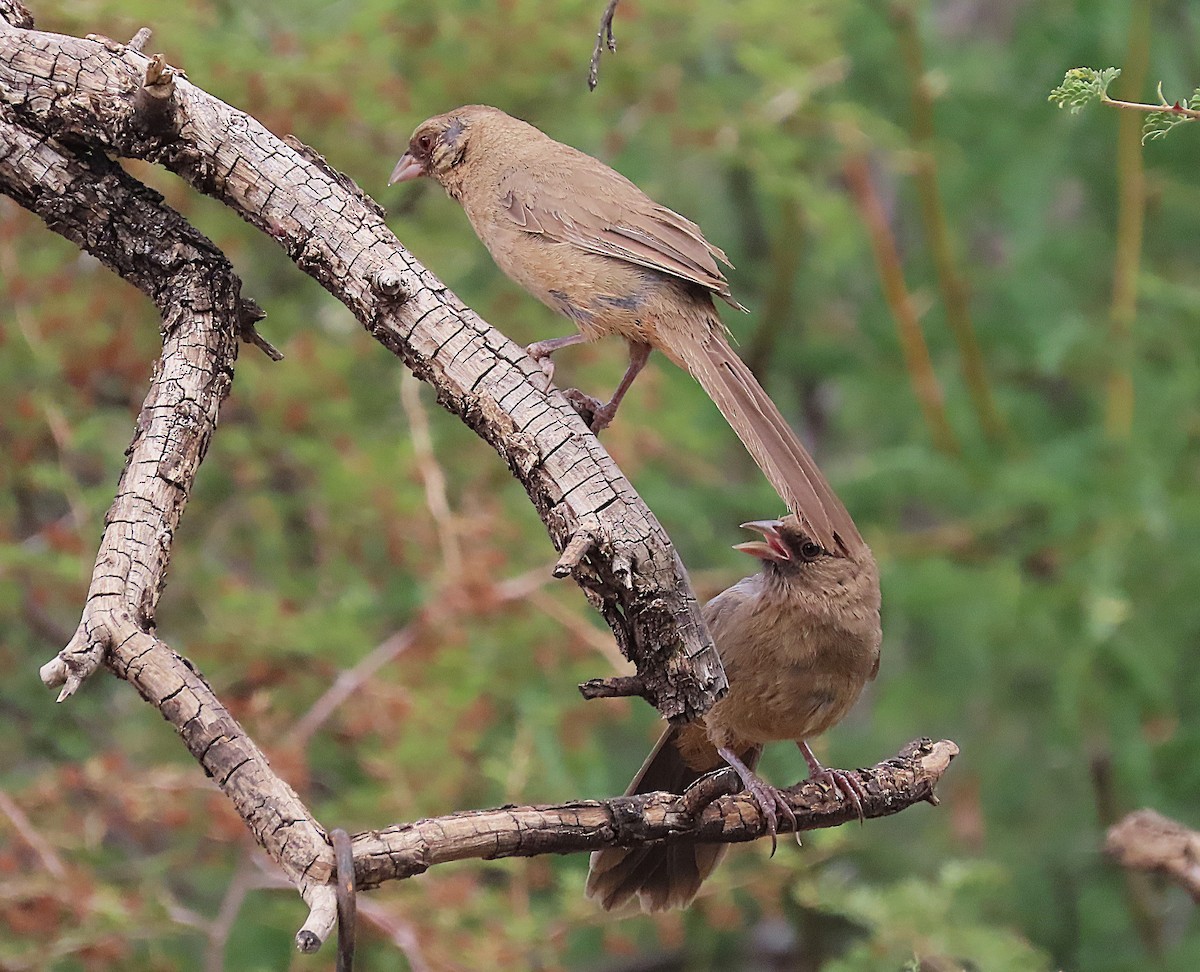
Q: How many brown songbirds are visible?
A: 2